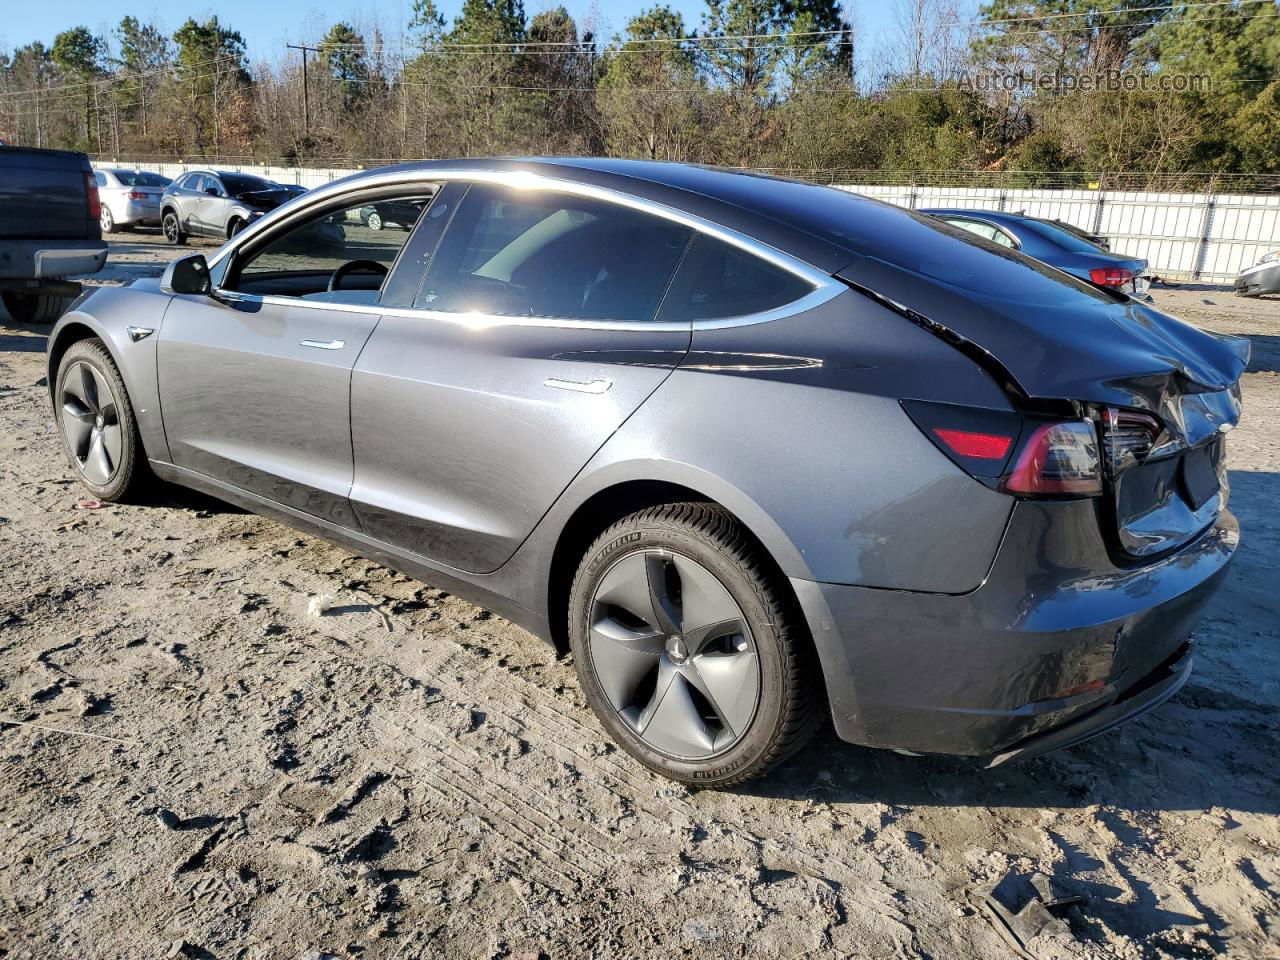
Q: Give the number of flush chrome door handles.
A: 2